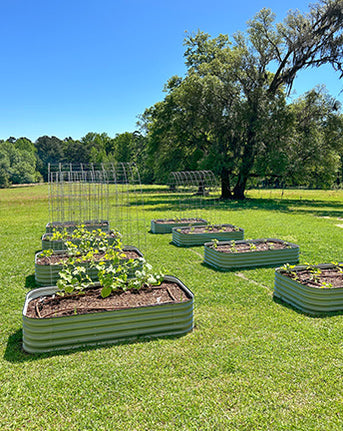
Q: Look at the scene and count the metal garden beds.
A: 8